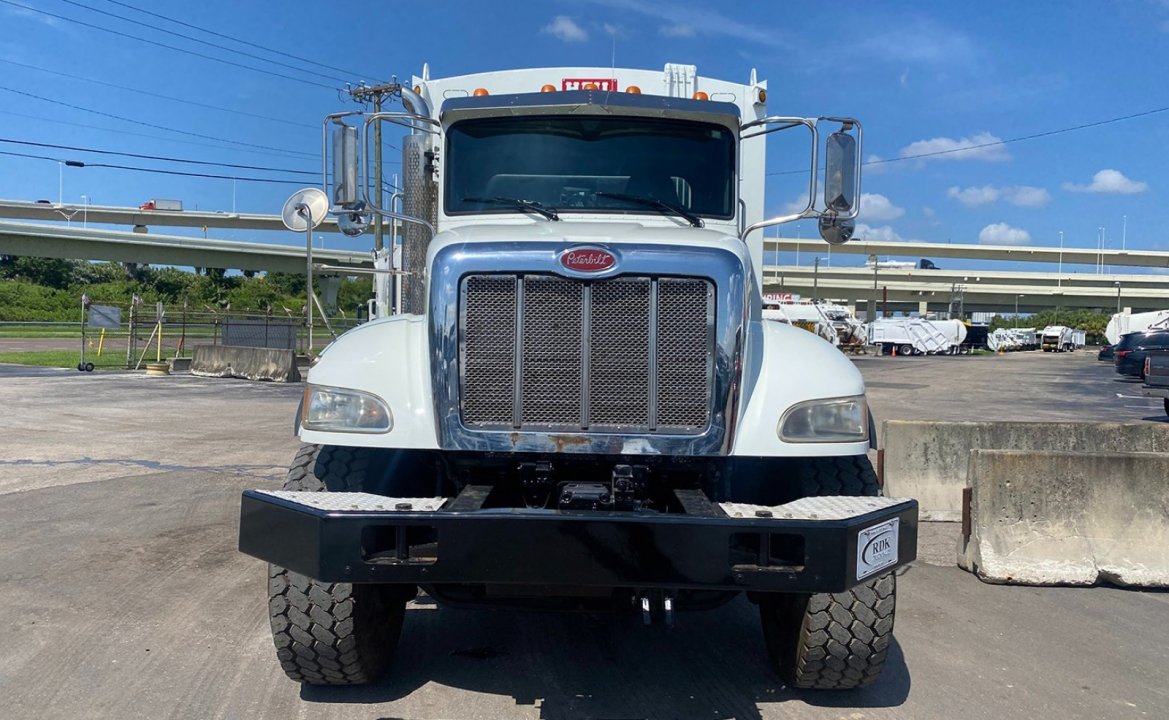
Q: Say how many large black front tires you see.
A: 2